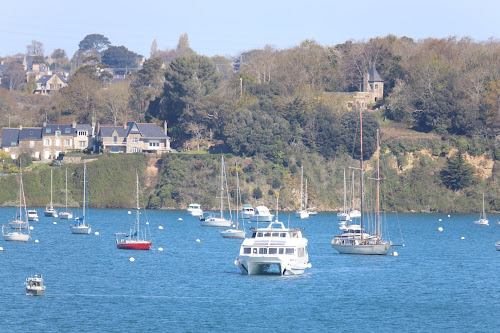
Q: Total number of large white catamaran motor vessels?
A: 1